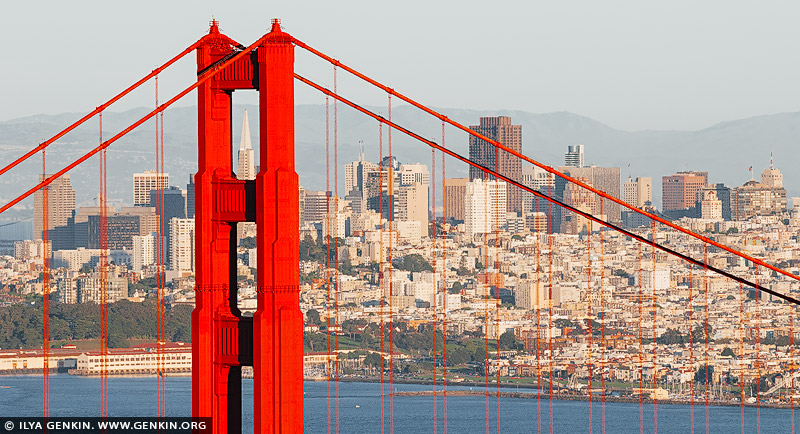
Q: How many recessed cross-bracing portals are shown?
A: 3